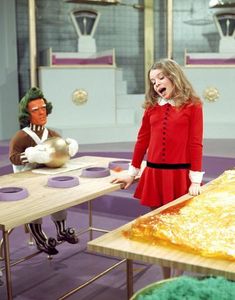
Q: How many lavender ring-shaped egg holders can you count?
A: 4